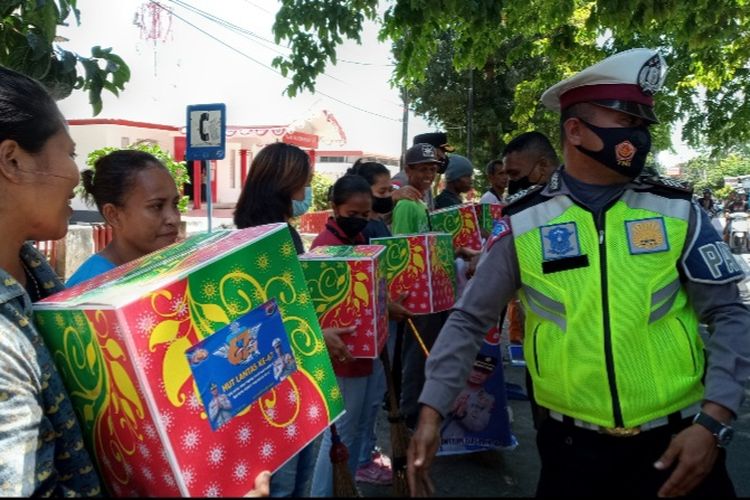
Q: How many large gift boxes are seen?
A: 5